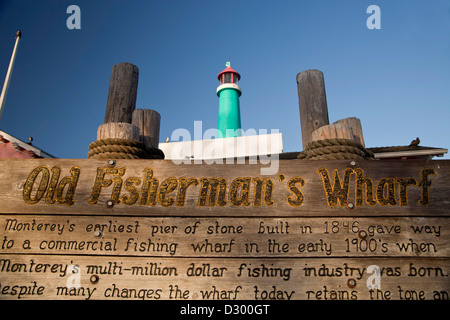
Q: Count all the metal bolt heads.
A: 8